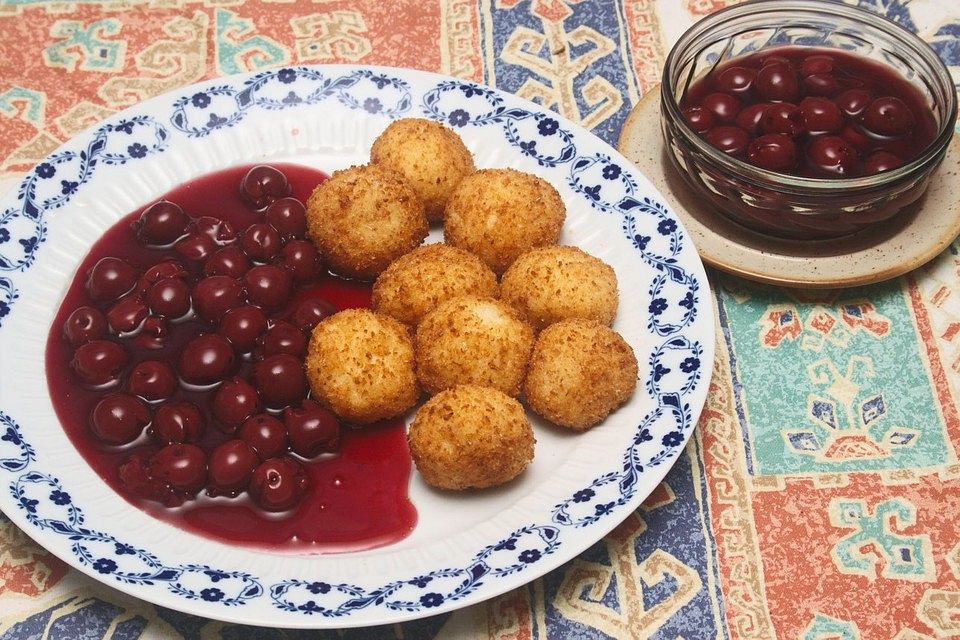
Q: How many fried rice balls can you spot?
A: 9